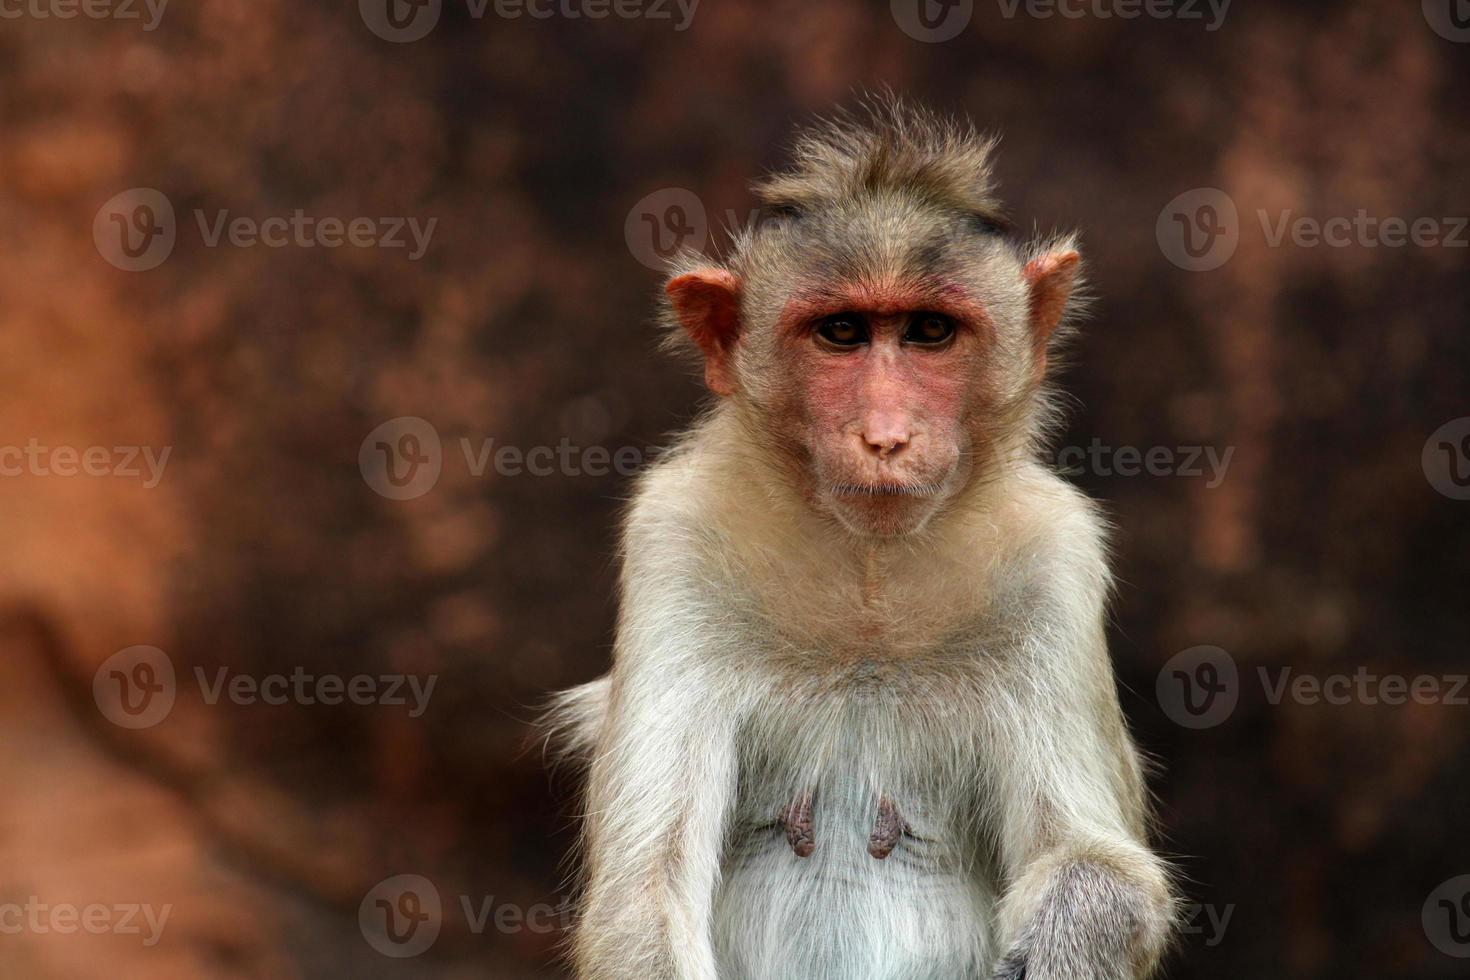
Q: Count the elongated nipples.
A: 2